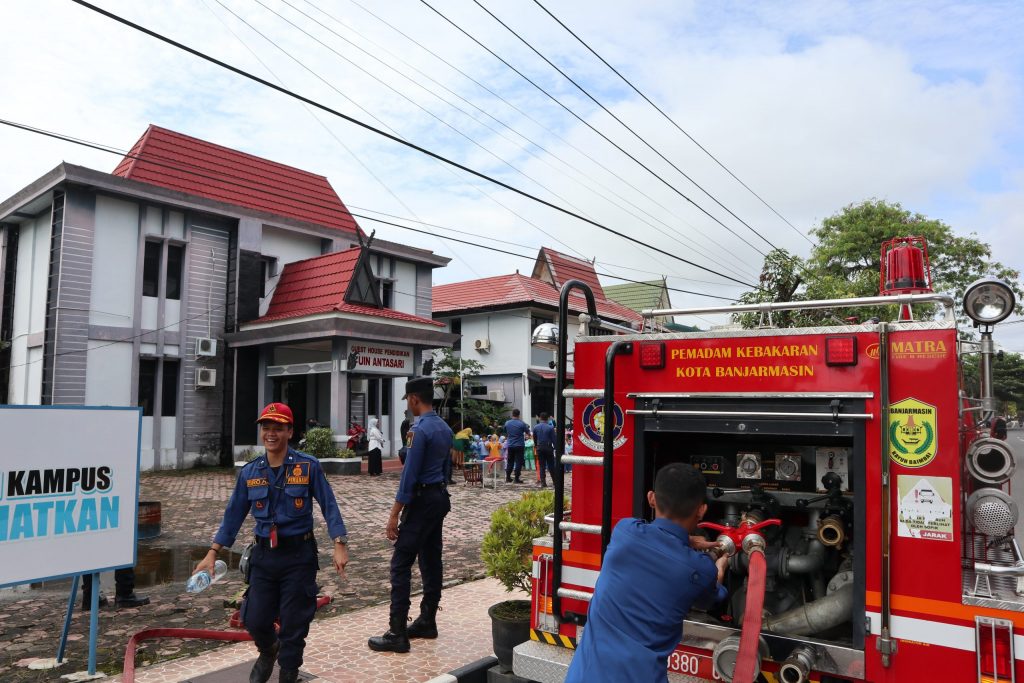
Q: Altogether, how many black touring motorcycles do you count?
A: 0